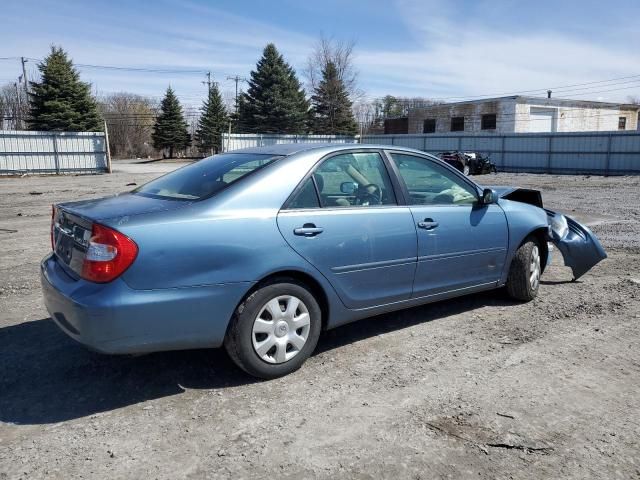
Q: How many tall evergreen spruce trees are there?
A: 5